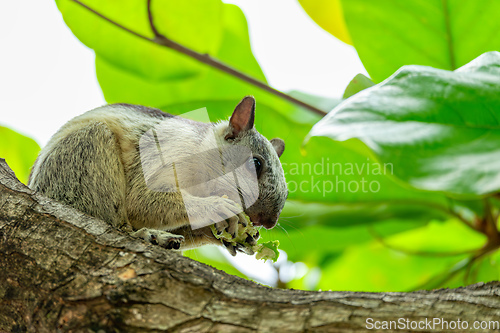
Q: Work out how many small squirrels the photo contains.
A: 1